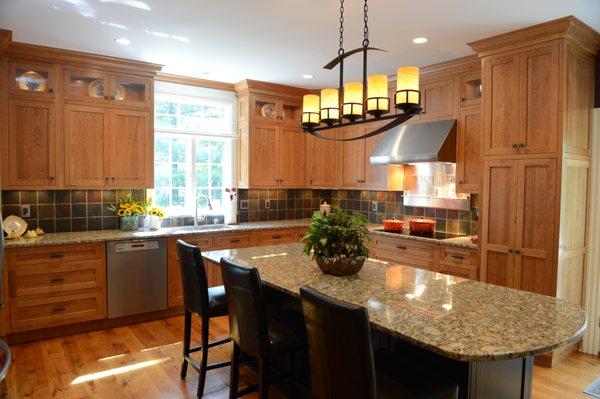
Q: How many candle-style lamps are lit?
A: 5